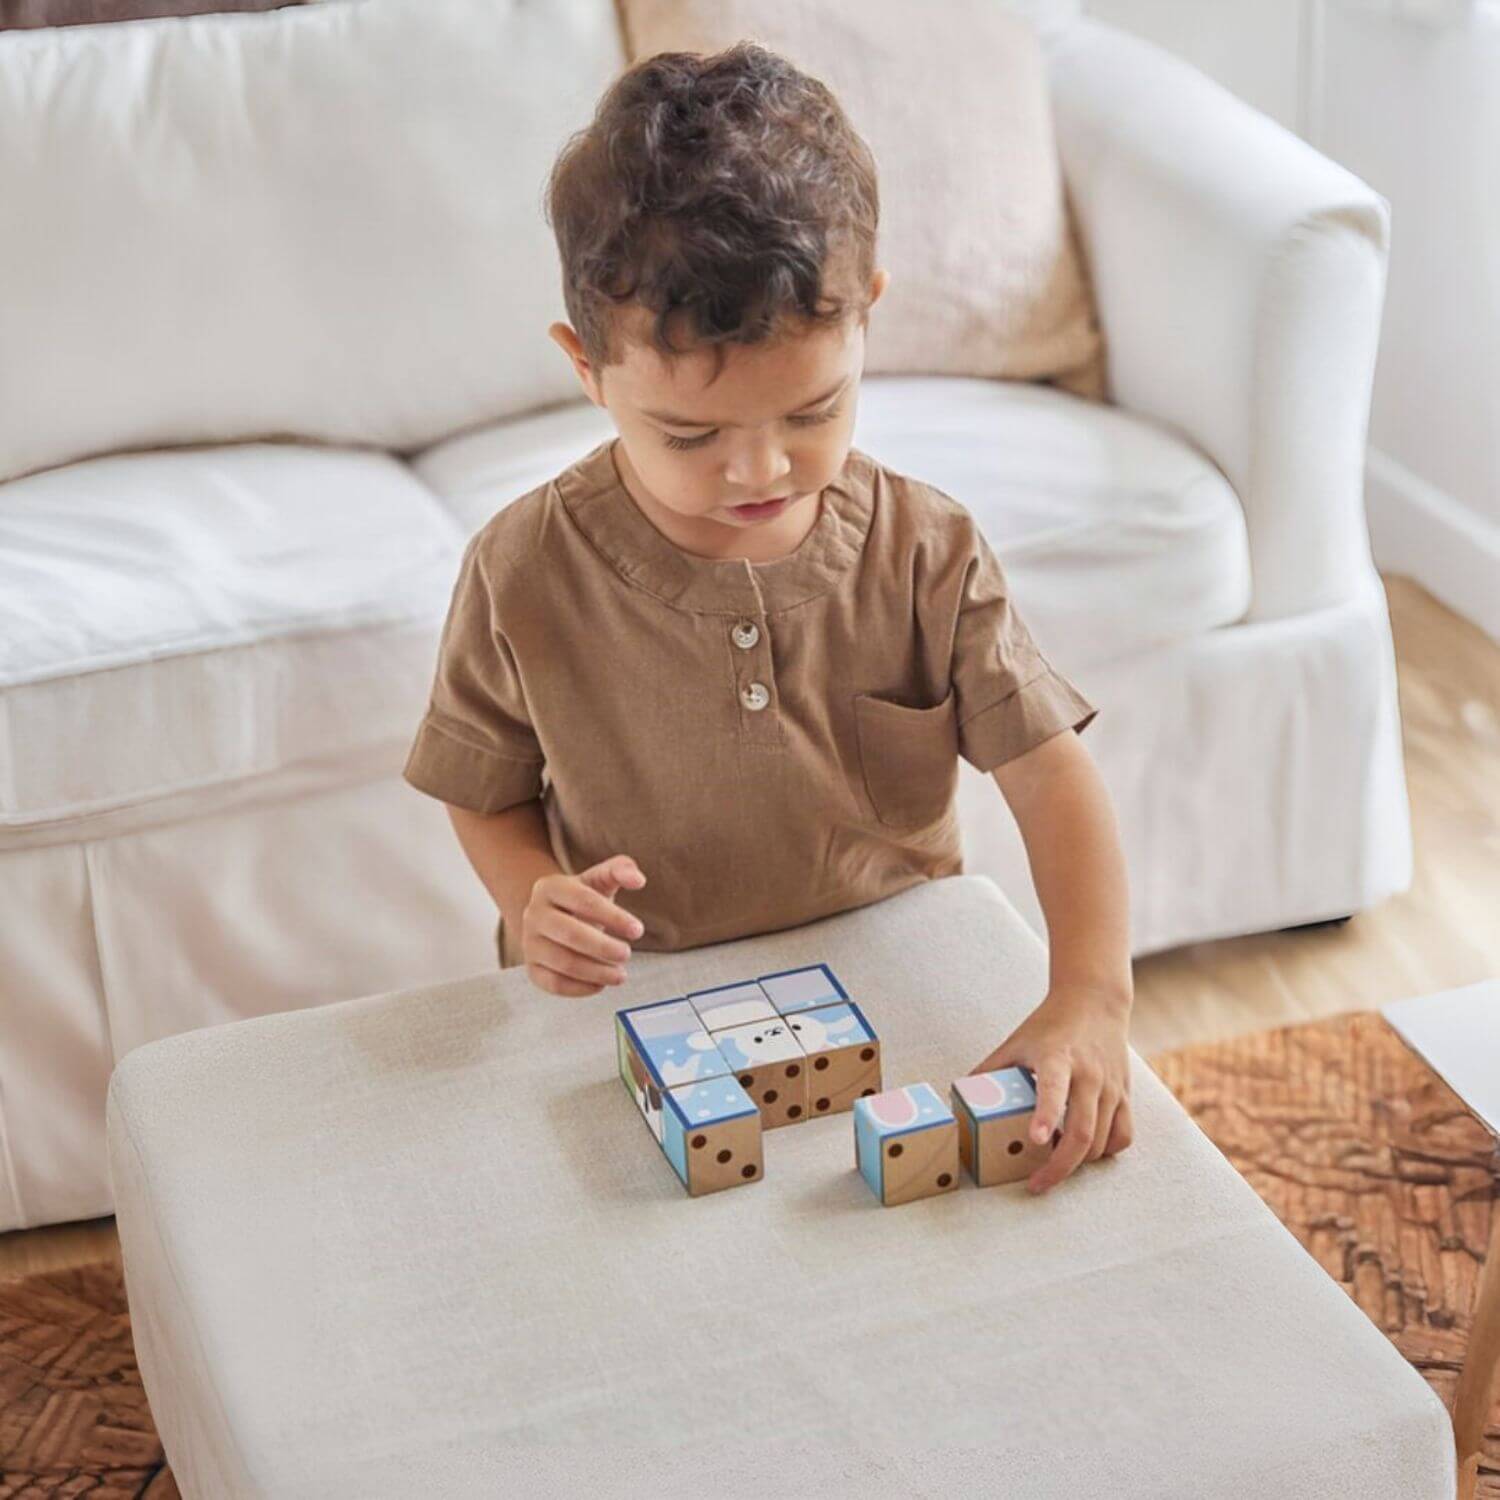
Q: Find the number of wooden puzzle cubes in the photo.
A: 9